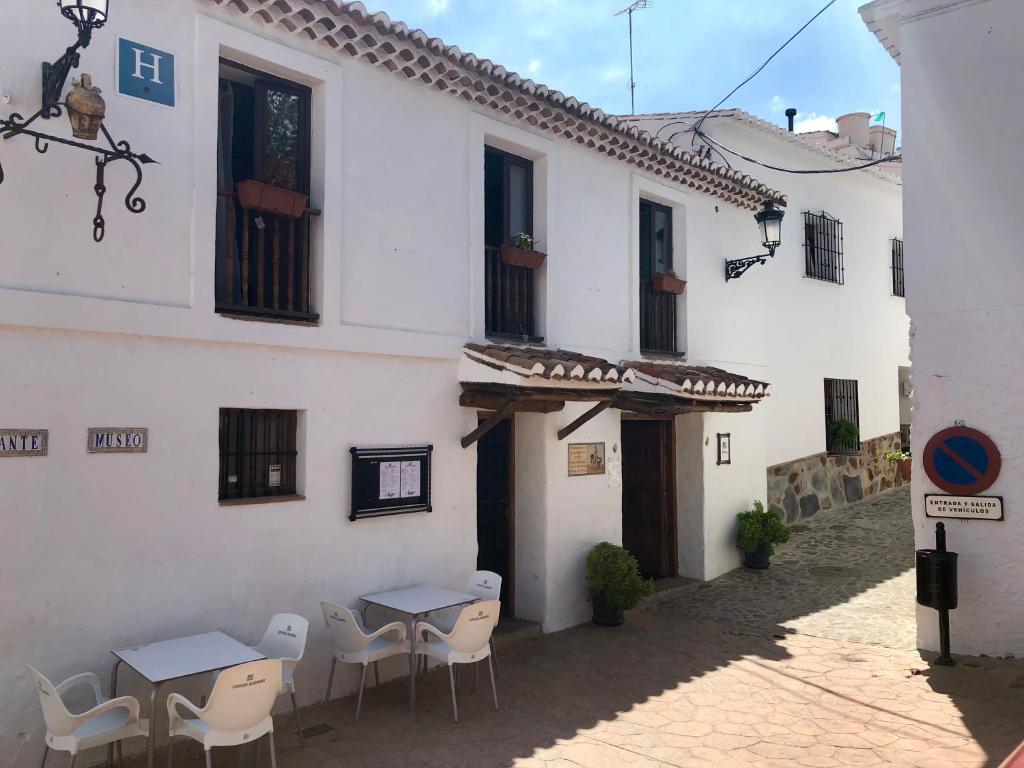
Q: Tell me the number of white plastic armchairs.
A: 6